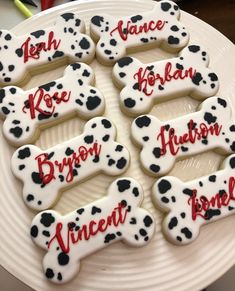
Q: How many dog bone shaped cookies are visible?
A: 8